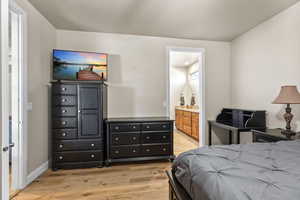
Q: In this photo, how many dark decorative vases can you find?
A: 2